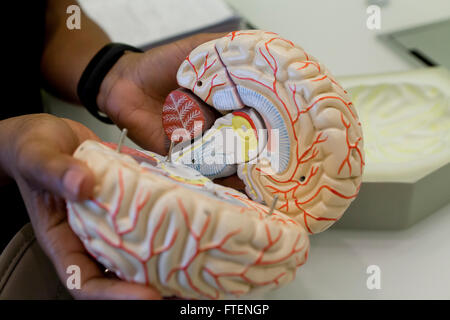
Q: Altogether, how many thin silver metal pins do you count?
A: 3